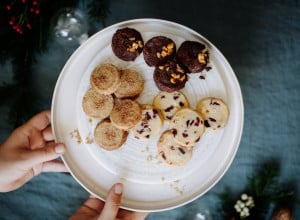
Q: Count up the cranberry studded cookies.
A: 5